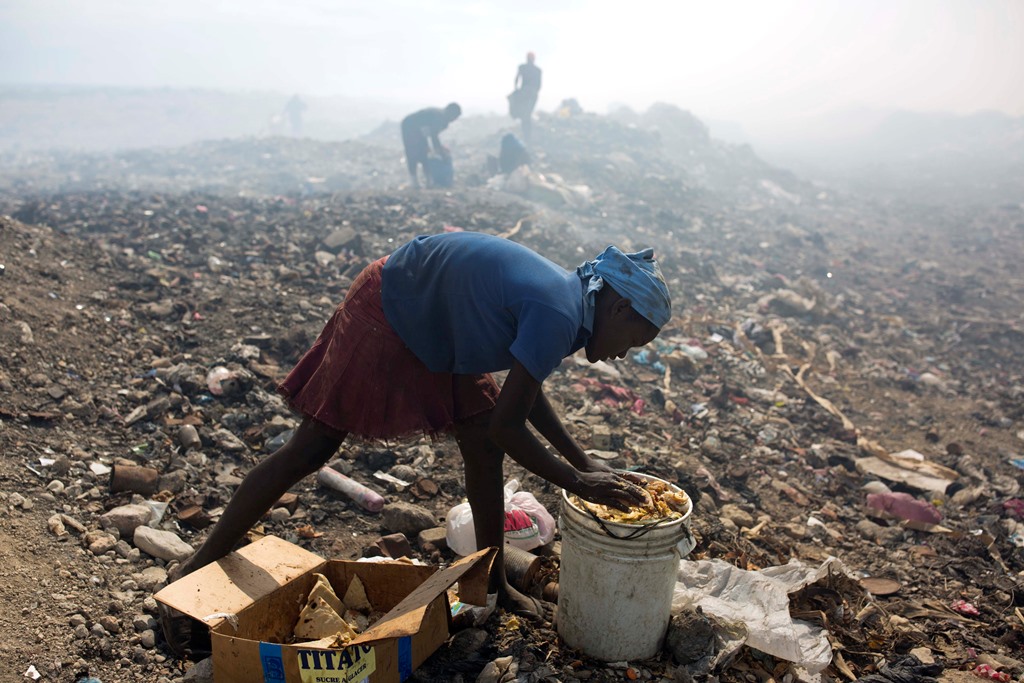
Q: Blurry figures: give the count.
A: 3